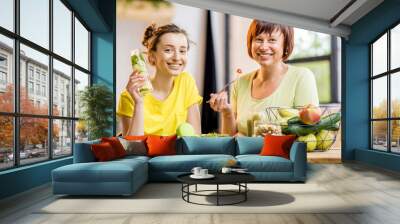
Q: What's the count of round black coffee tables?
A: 1